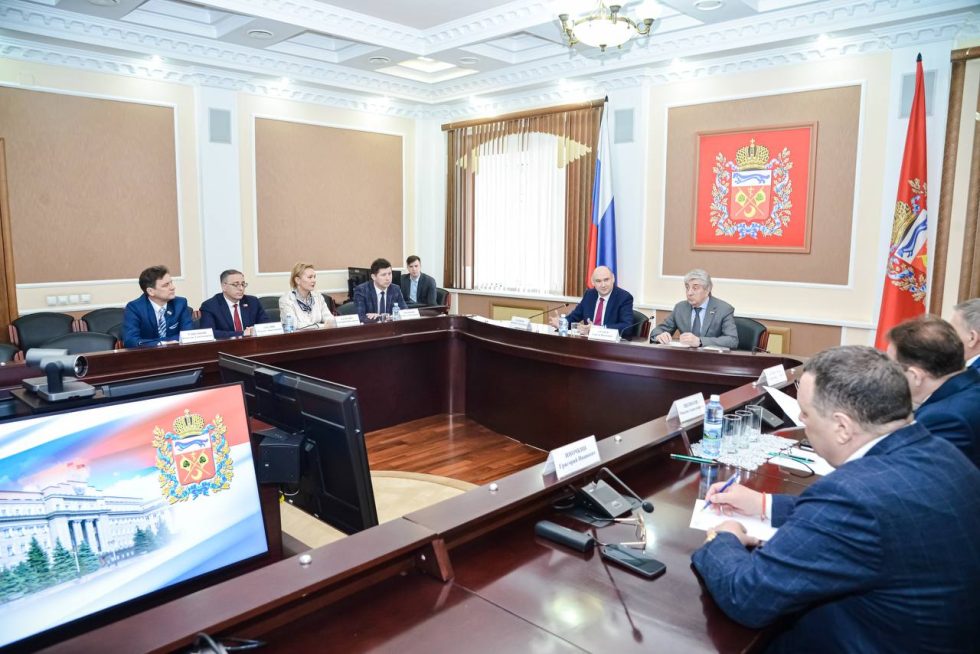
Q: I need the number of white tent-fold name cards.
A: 9